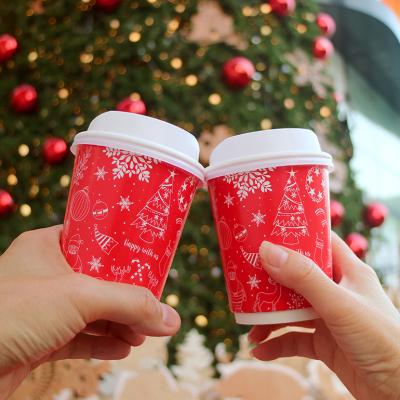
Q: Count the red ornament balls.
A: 13